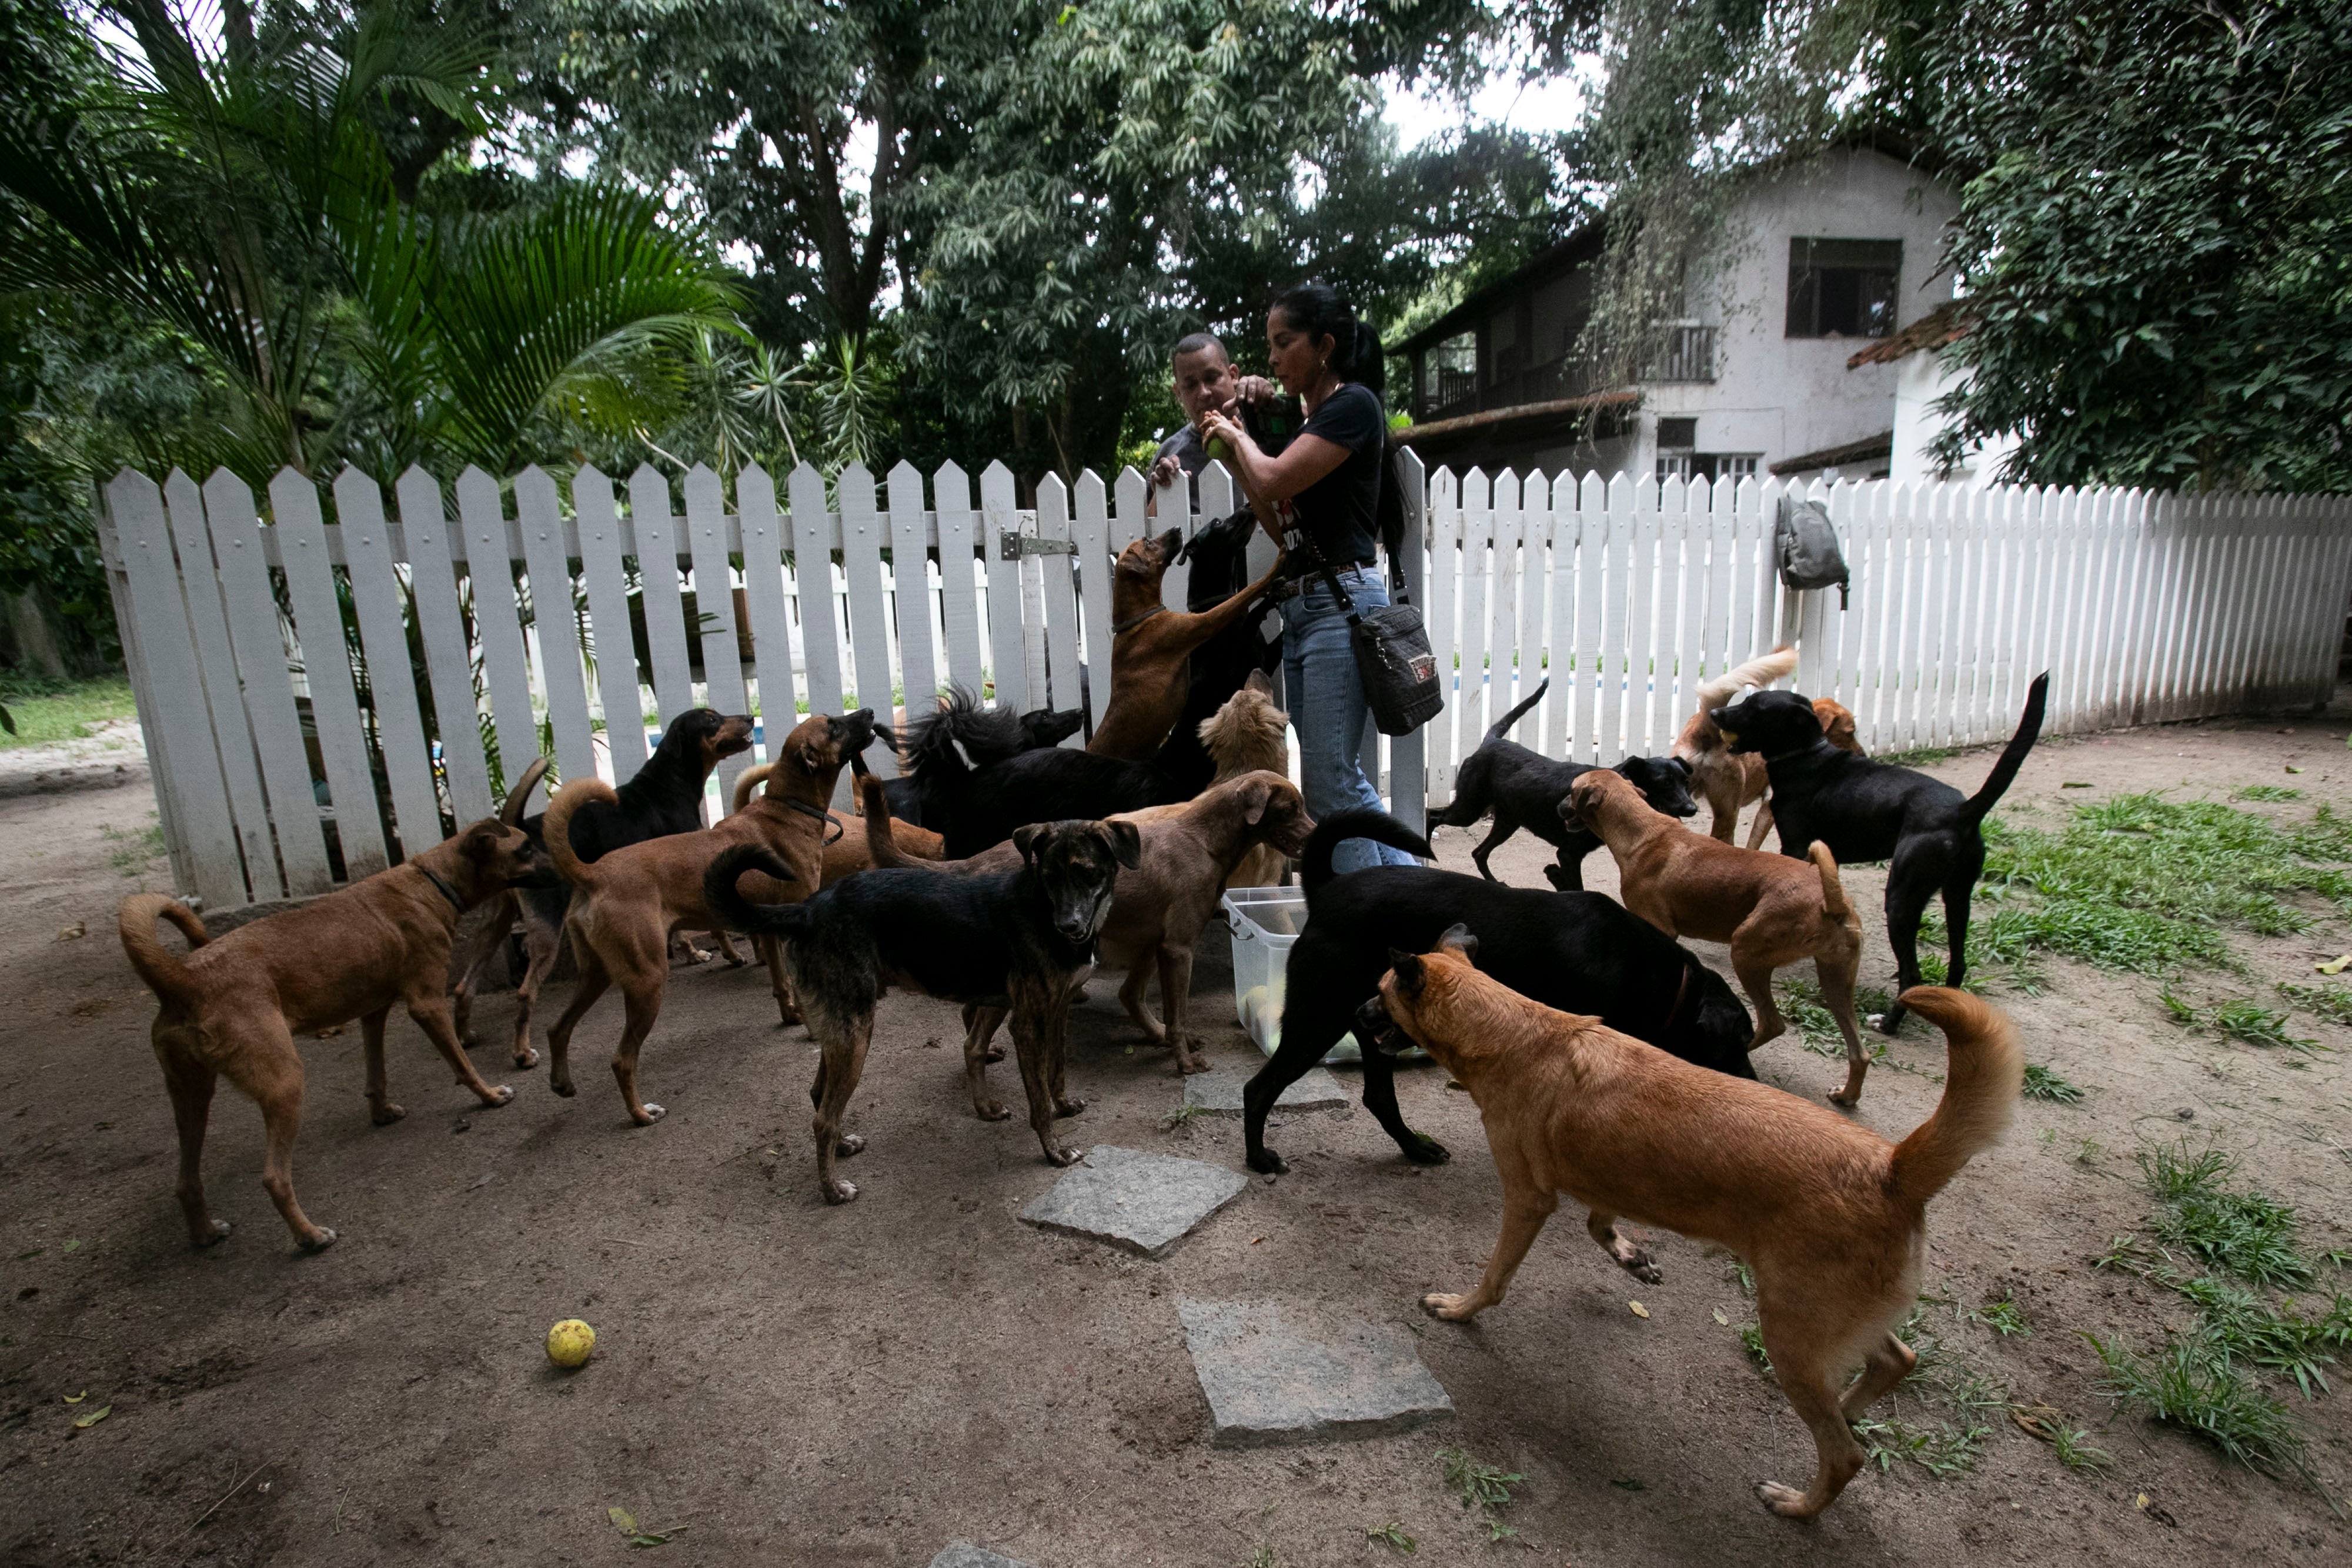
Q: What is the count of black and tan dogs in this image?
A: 2